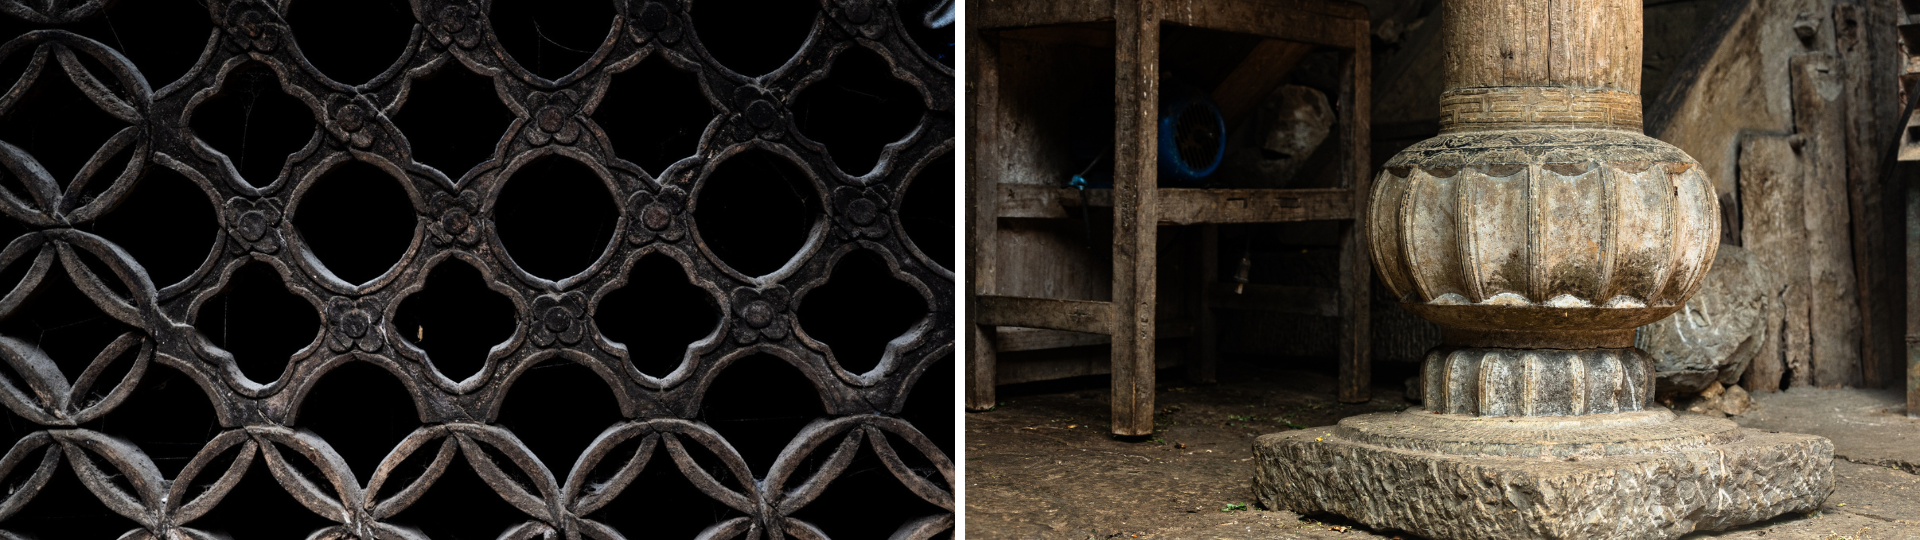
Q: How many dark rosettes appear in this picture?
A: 14